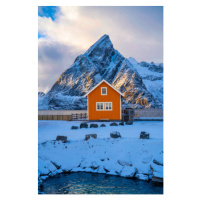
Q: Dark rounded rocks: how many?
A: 11